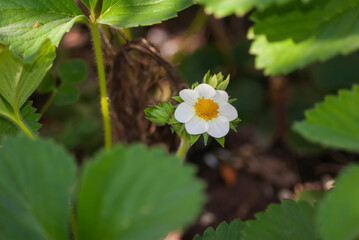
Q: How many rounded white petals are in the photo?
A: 7